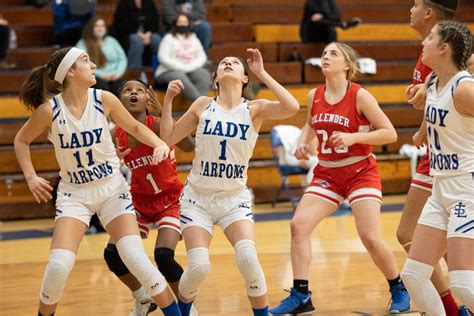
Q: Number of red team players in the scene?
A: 3